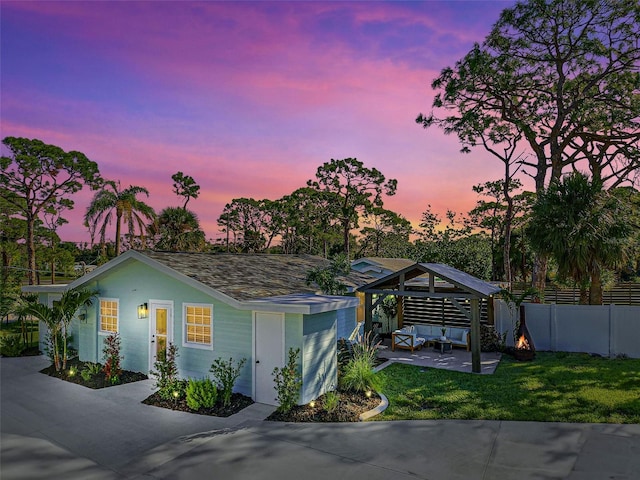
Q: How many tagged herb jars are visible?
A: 0